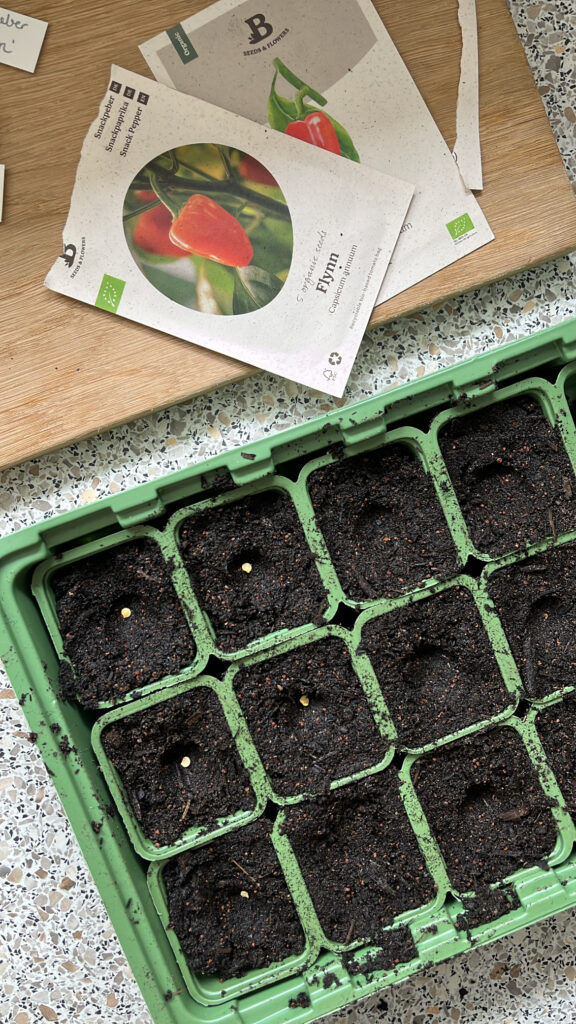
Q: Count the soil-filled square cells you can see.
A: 12